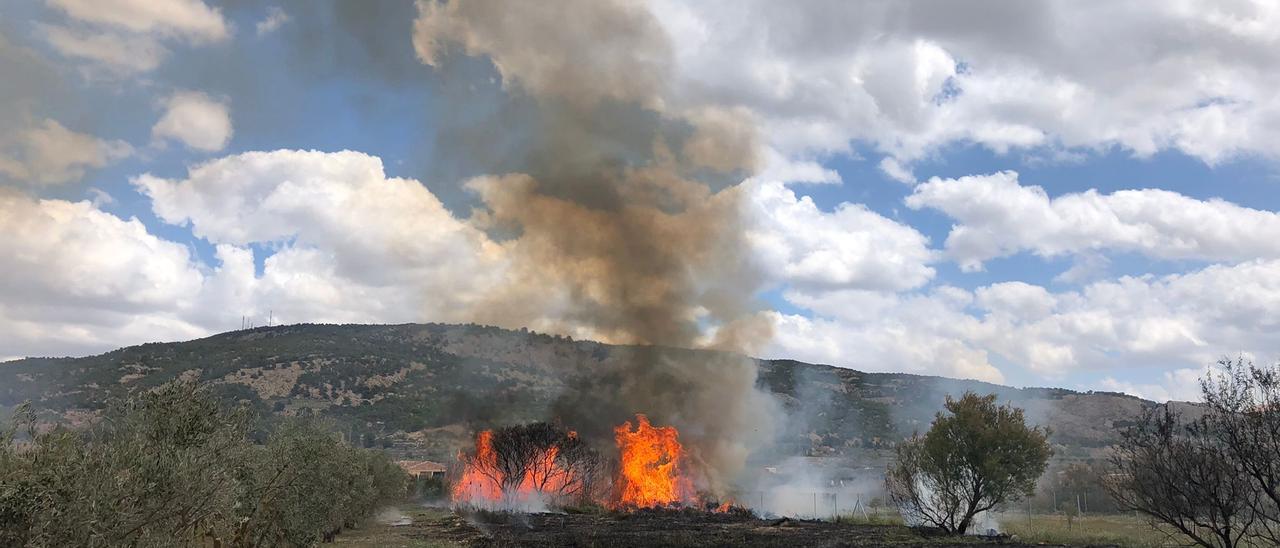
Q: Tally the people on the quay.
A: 0